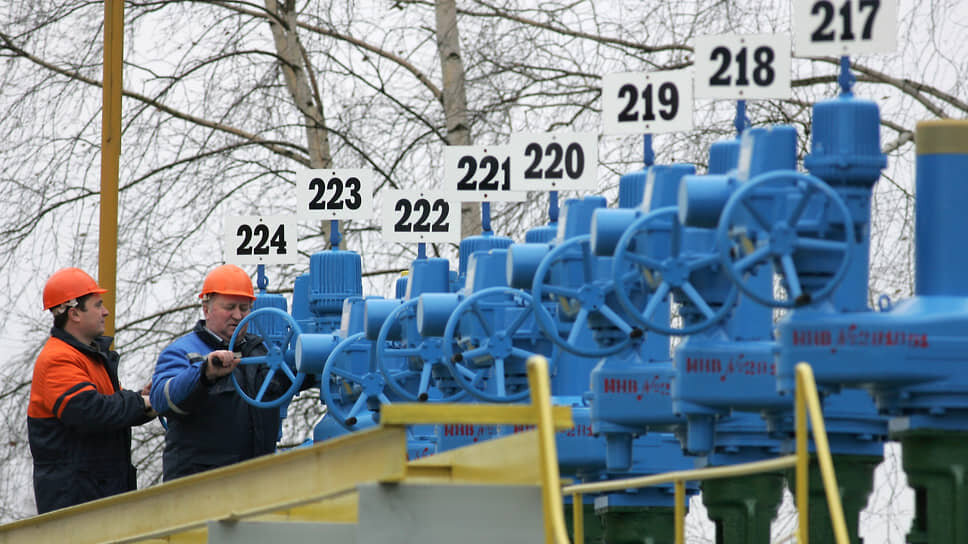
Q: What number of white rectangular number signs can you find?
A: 8